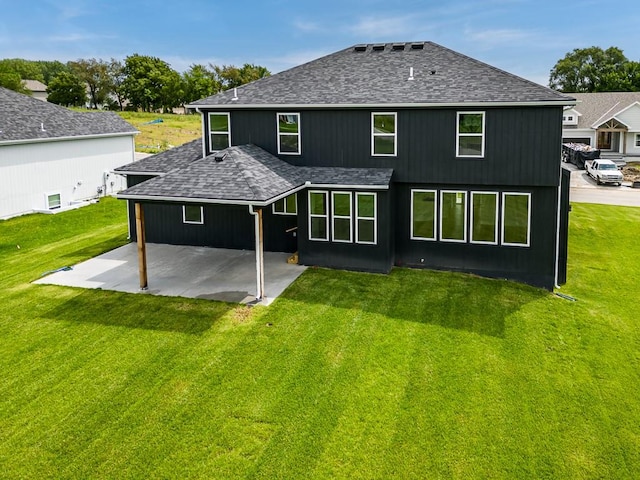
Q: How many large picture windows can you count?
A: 4